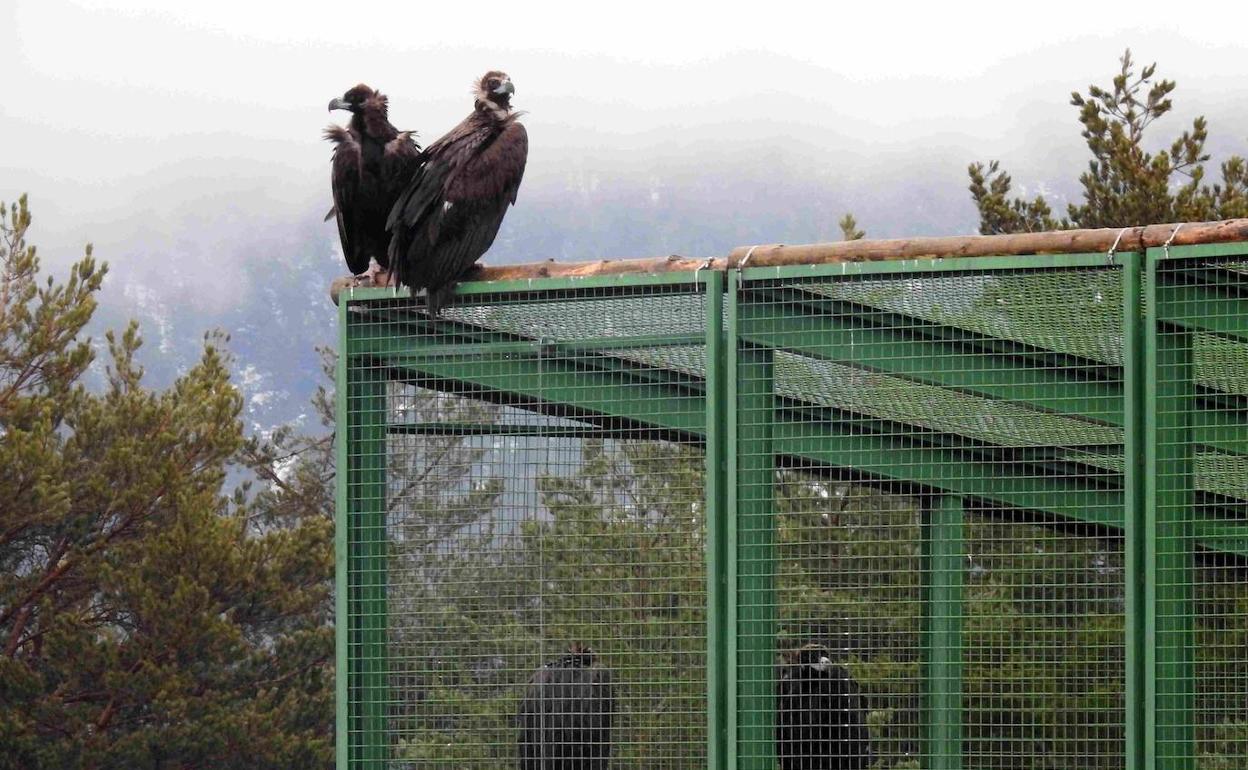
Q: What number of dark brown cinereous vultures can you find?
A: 4